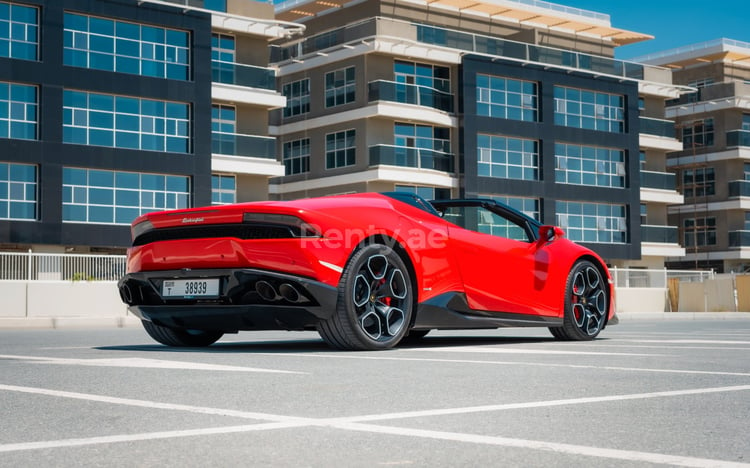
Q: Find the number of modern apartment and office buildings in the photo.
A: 3